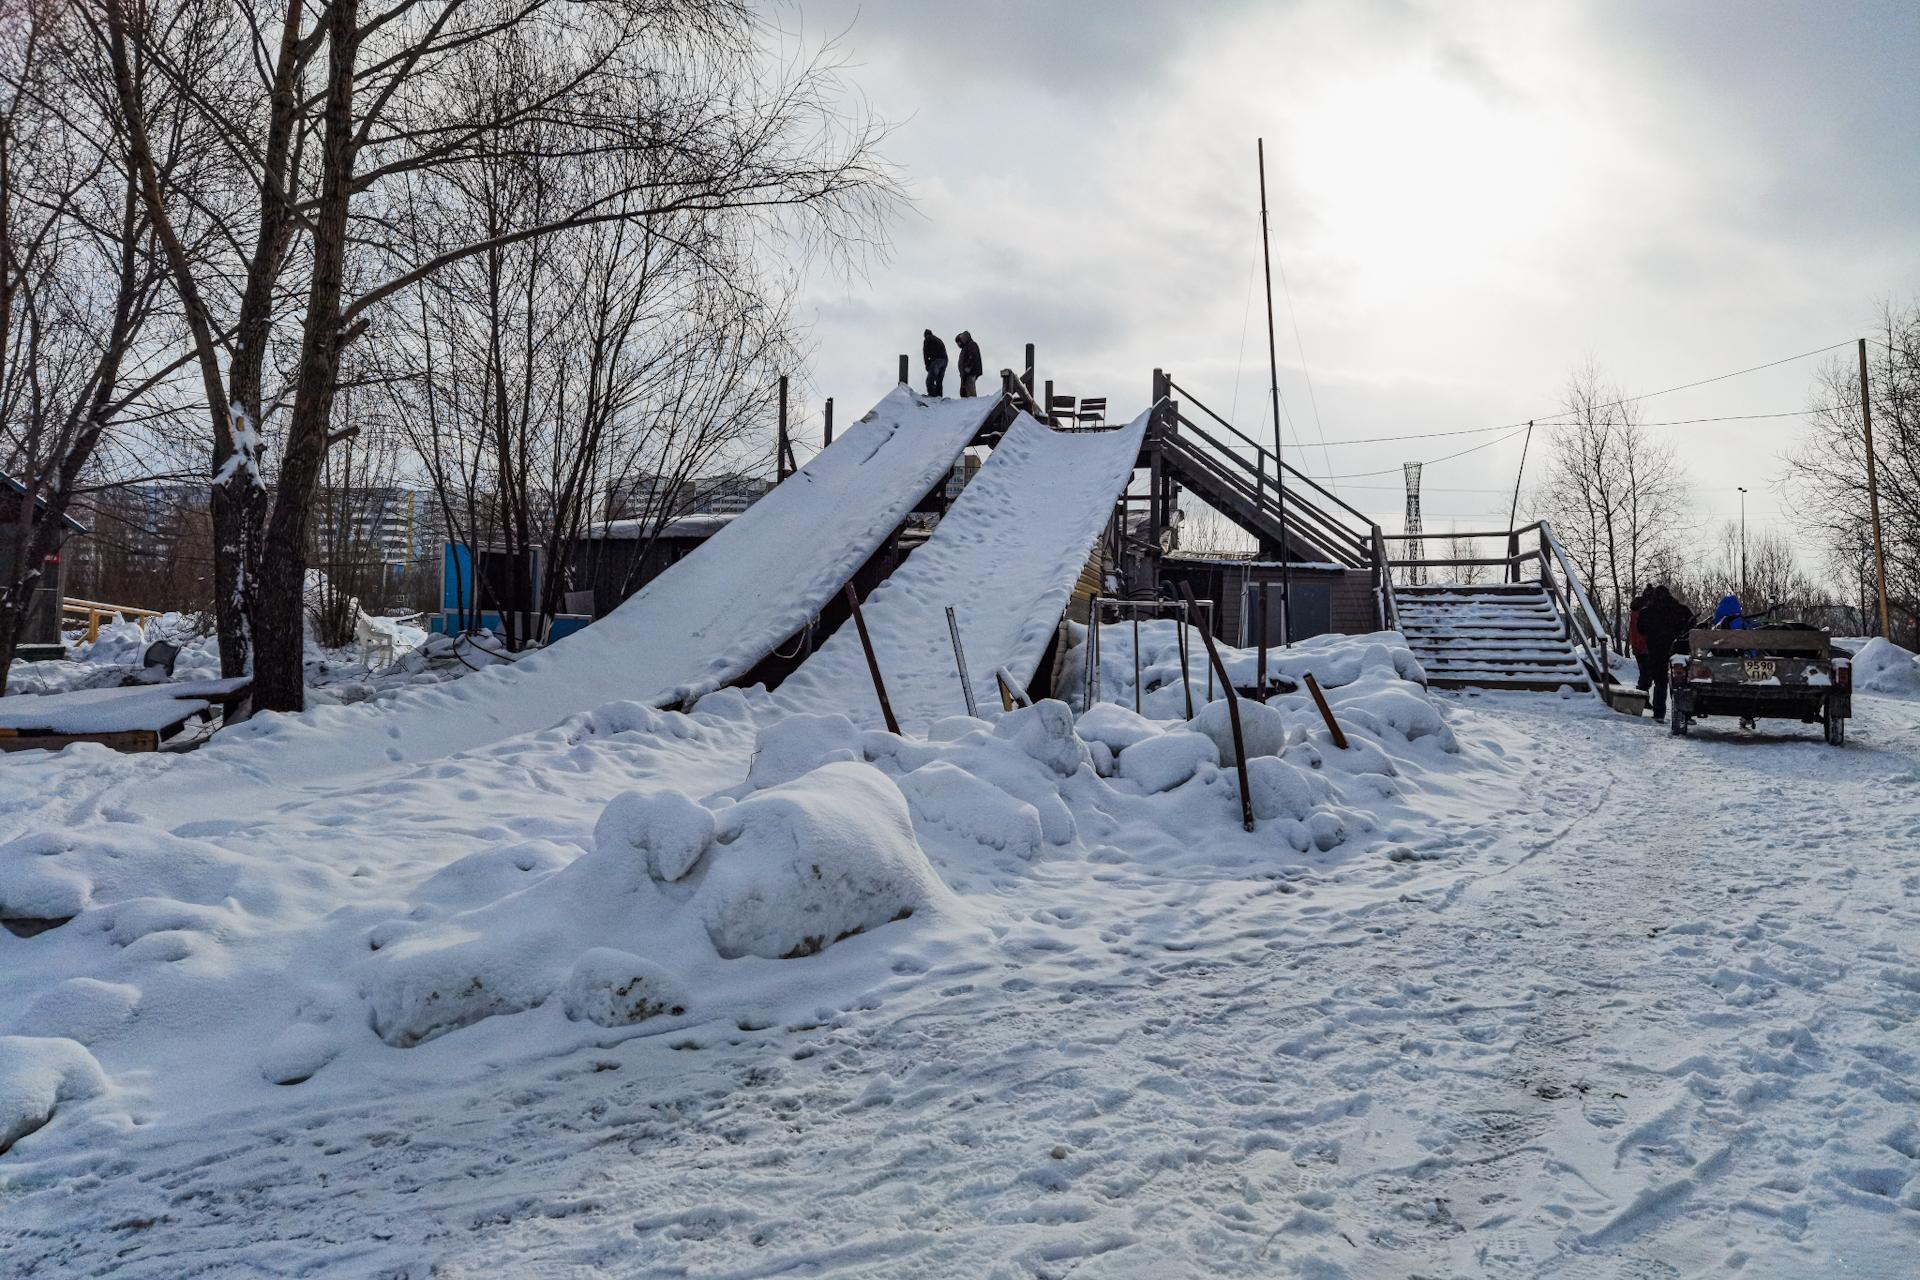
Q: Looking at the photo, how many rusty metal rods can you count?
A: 4